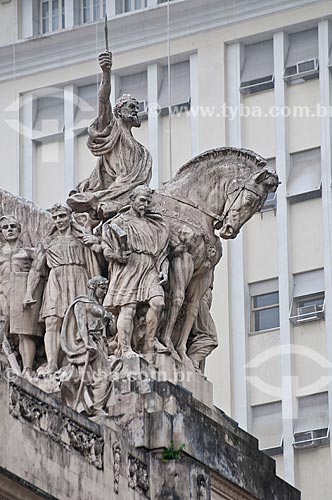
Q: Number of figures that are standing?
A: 3